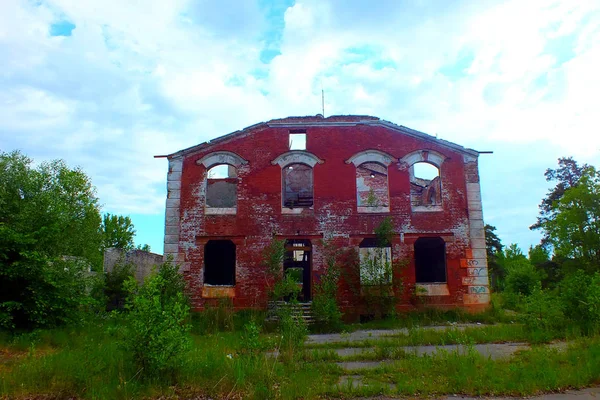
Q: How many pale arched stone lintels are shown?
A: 4